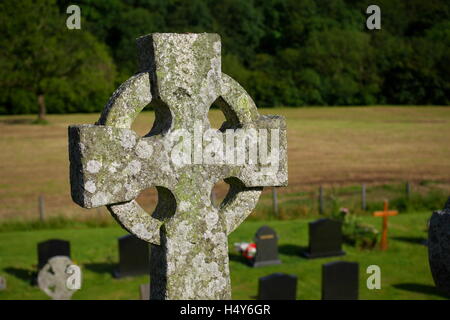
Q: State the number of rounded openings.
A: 4